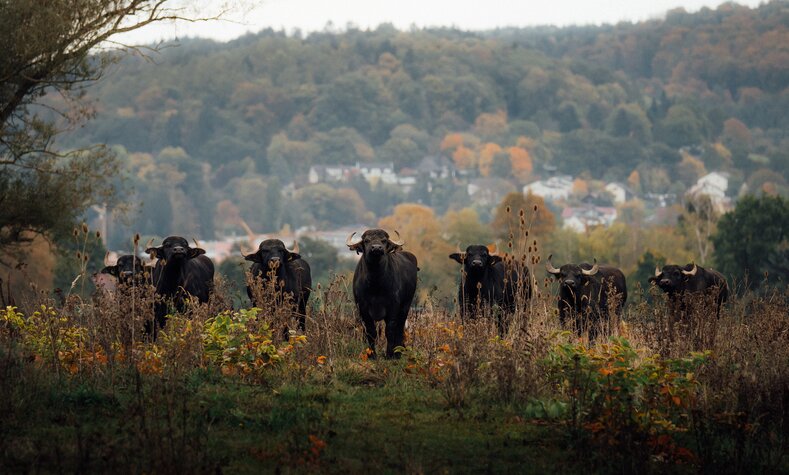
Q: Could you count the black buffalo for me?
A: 7